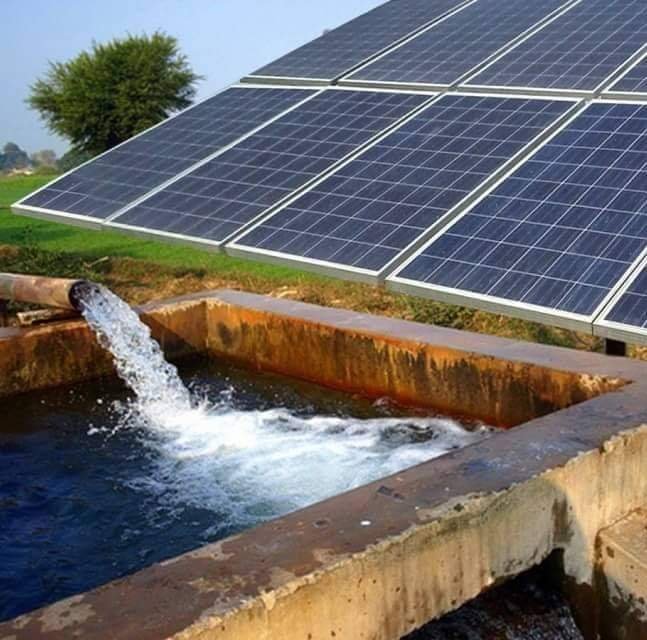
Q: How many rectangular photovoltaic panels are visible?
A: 9